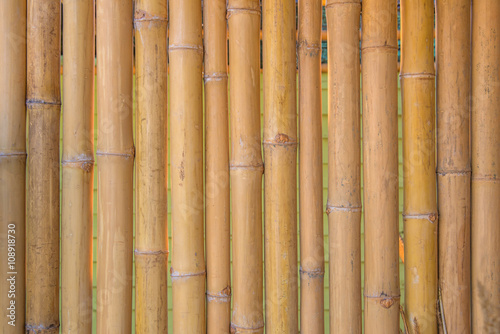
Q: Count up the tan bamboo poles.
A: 15